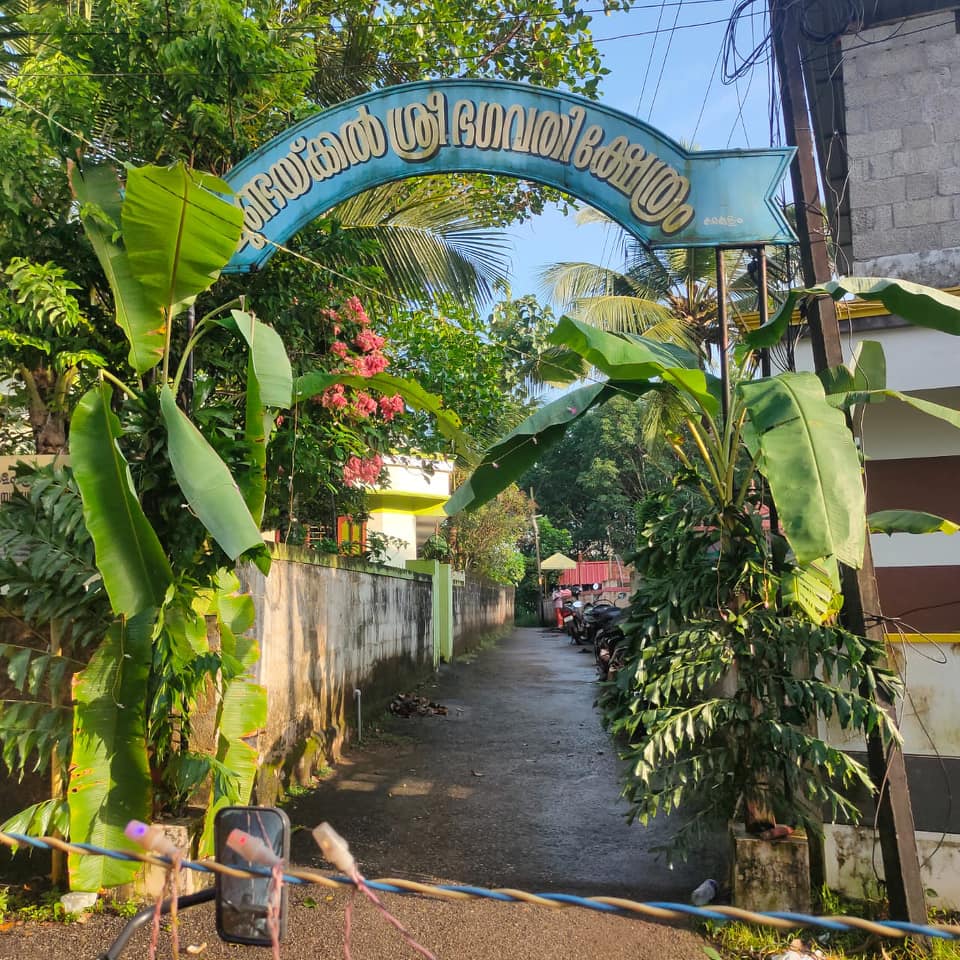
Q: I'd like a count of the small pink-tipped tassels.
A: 3